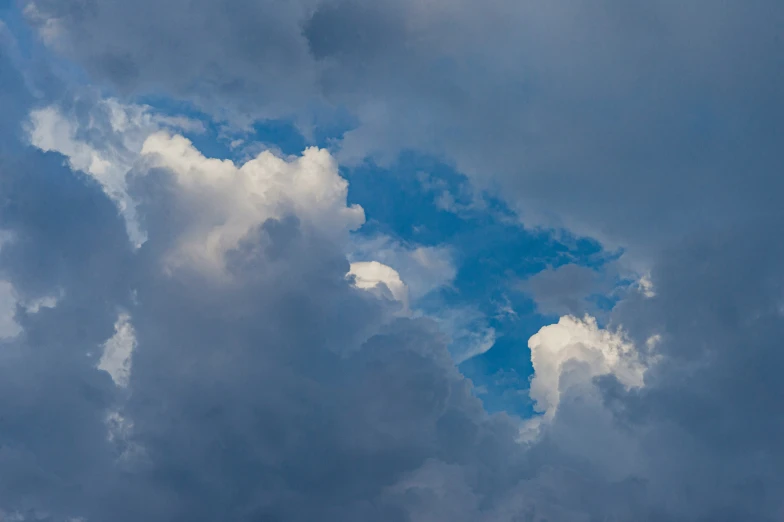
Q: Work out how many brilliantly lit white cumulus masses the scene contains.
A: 3